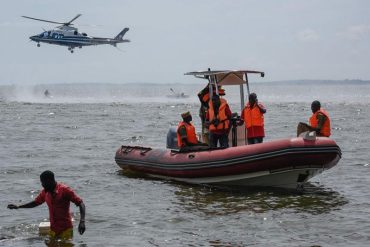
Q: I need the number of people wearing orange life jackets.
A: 5